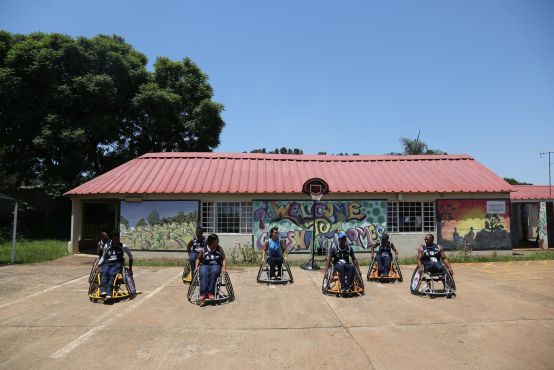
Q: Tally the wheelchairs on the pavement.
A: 8